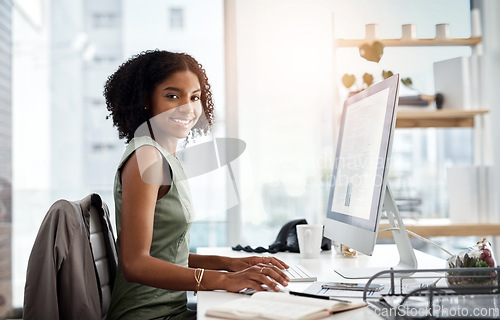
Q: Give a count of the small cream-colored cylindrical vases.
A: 3